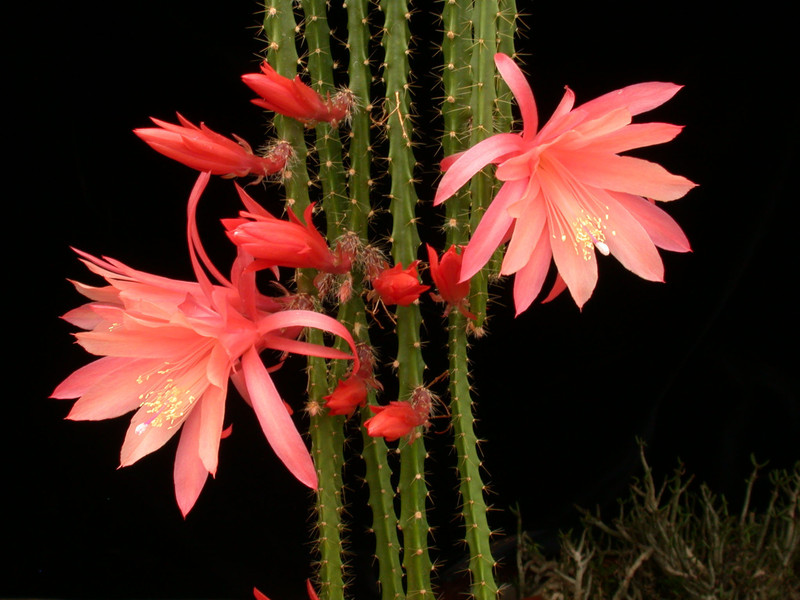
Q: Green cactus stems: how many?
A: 7